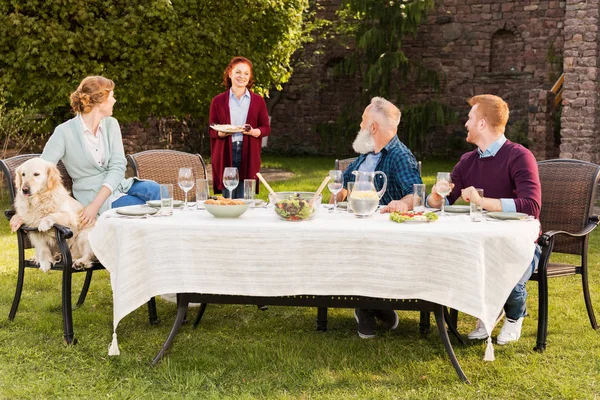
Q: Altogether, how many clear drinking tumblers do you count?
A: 6